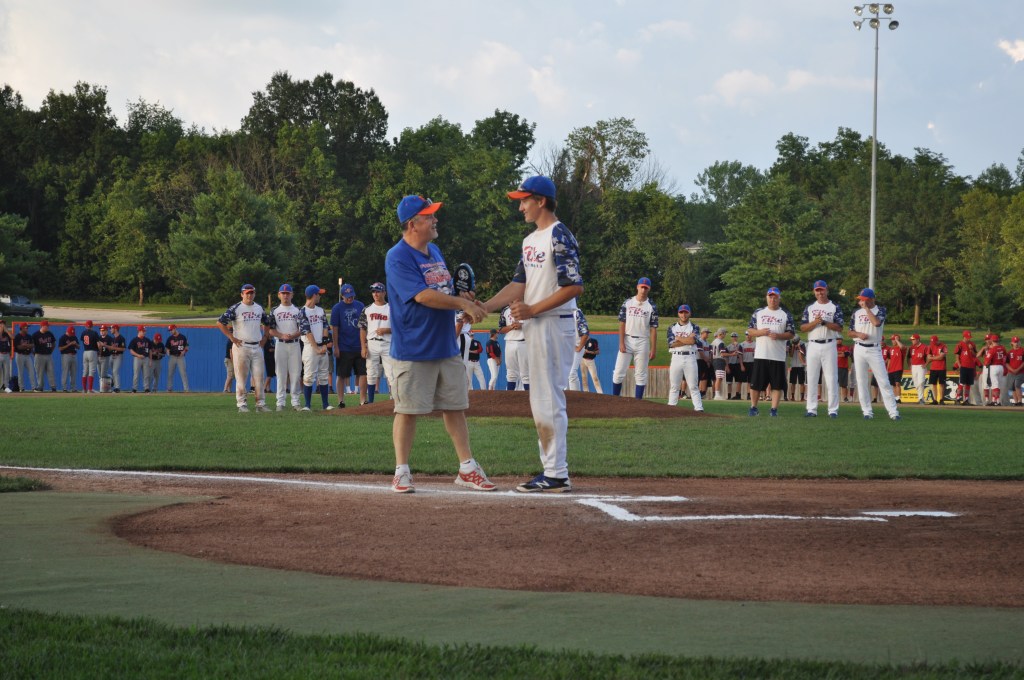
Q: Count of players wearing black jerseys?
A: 13